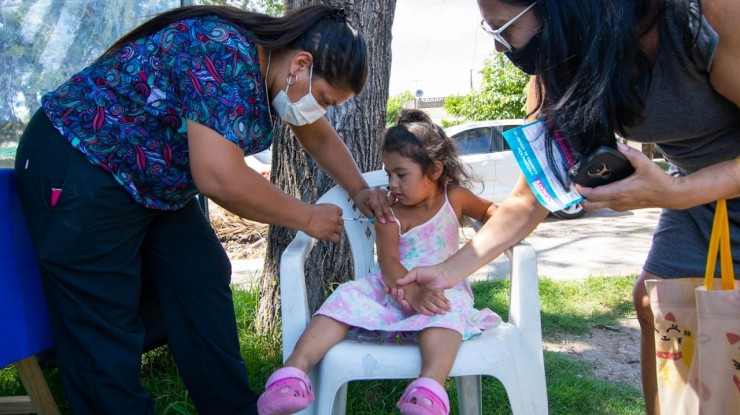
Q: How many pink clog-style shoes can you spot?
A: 2